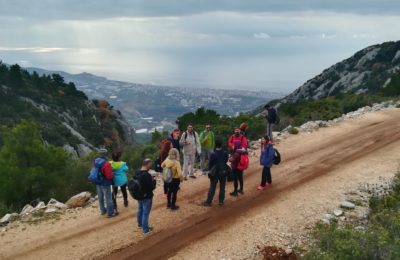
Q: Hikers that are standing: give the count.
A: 14